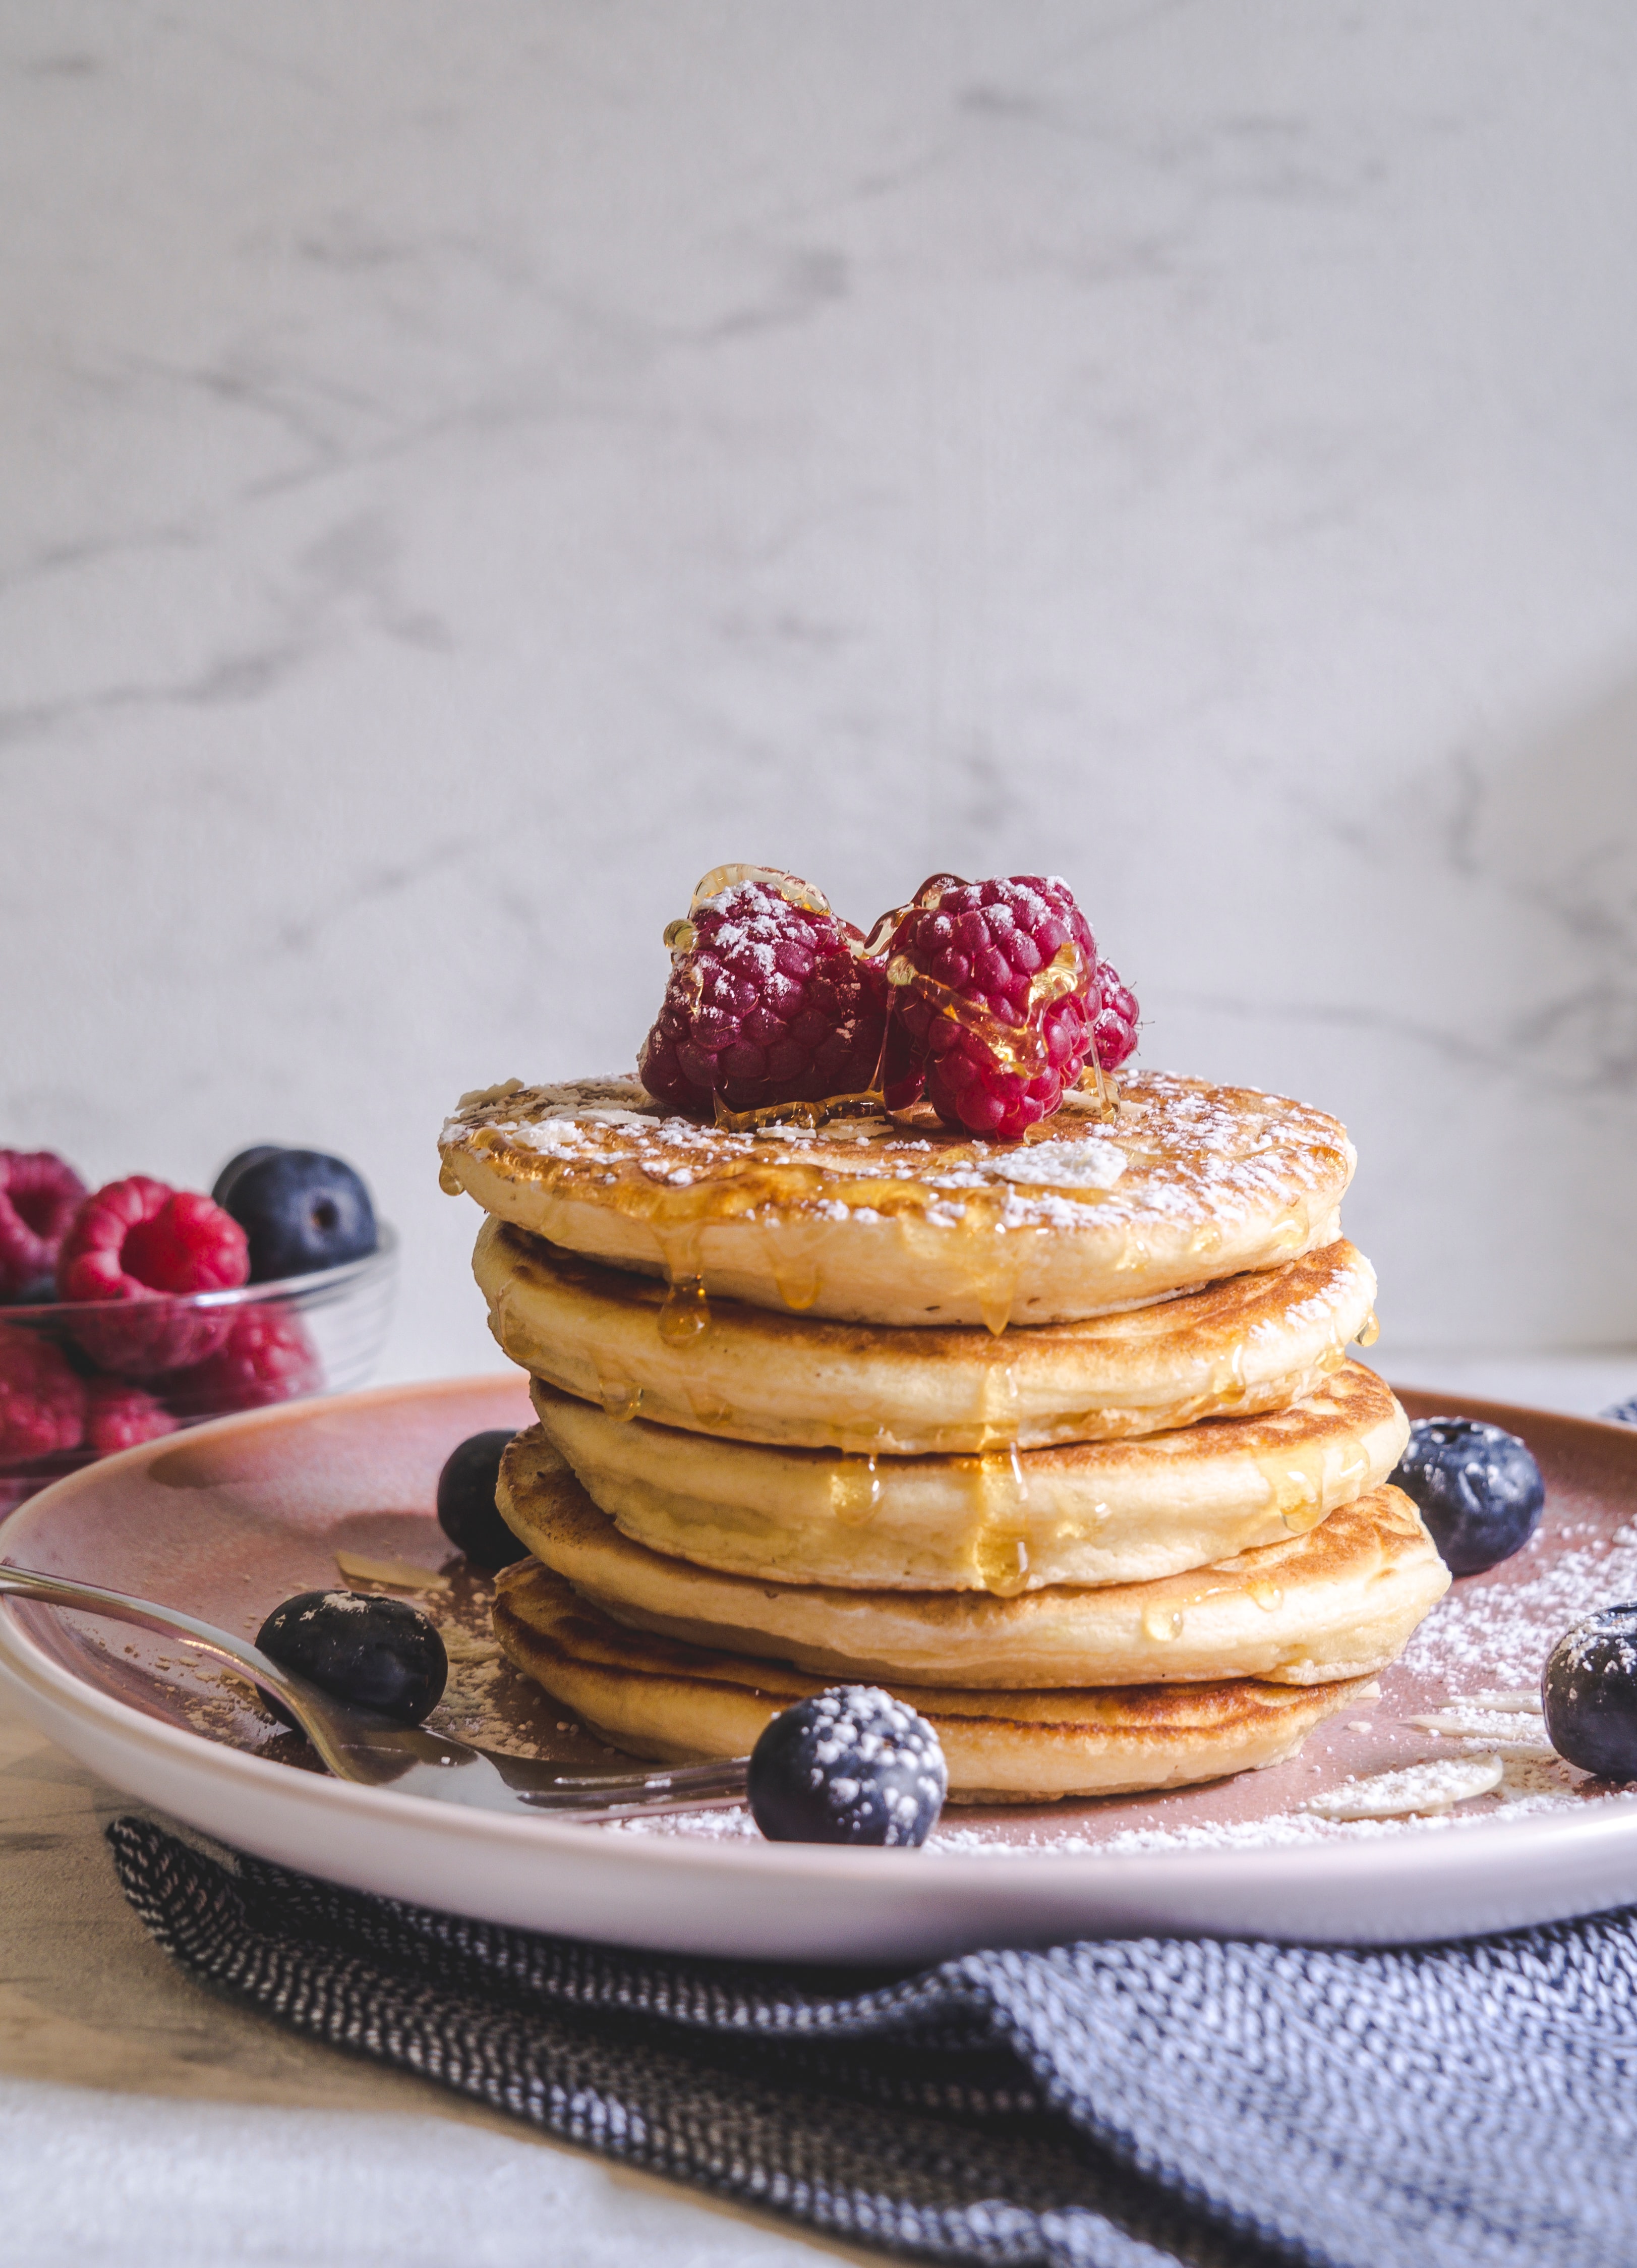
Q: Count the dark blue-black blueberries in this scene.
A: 7